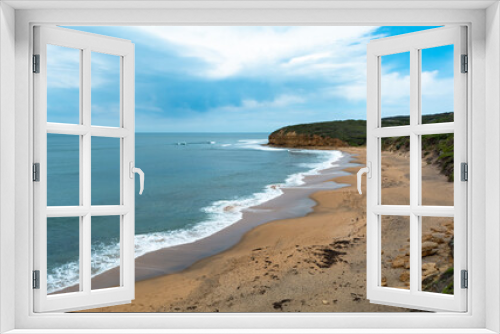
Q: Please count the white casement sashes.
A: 2